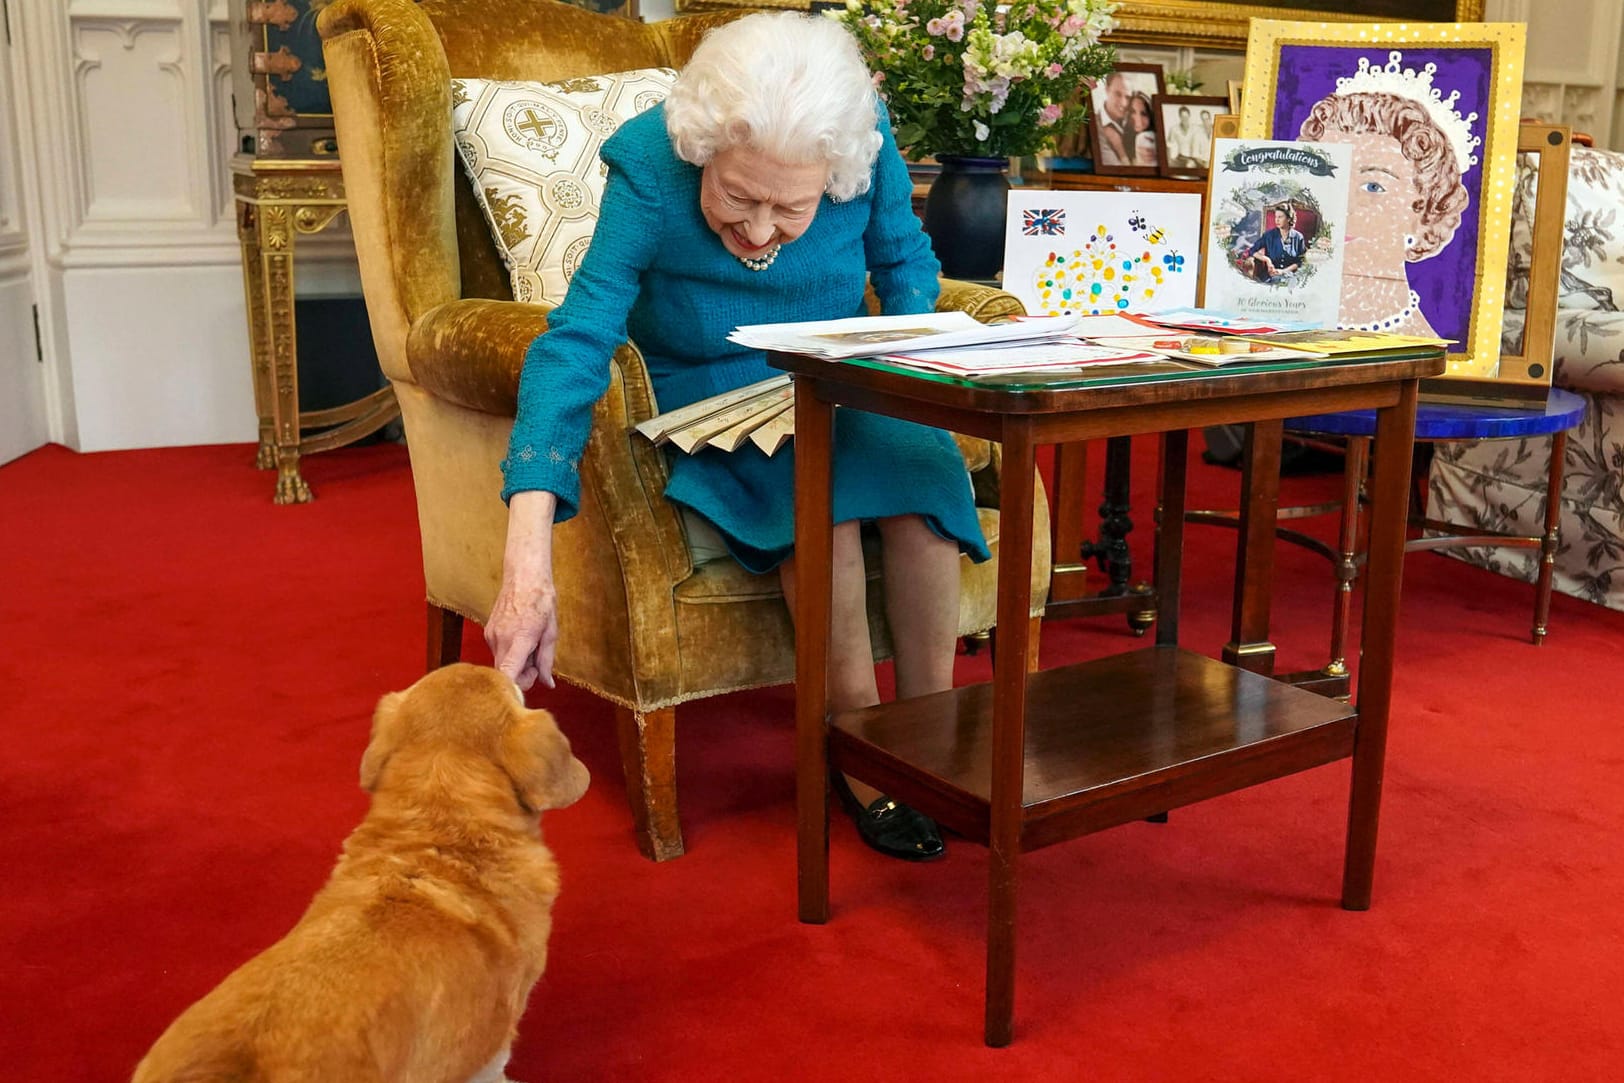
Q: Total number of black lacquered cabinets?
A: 1